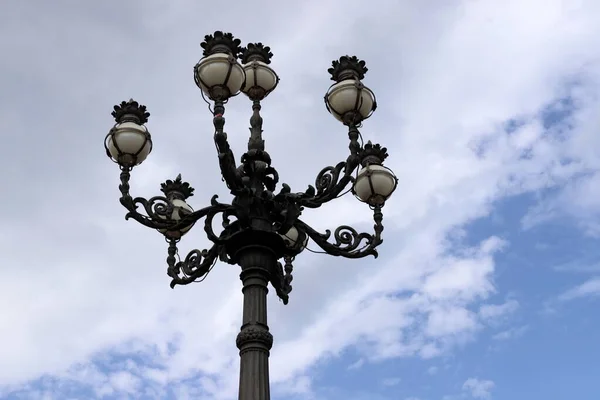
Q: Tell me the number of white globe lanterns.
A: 7